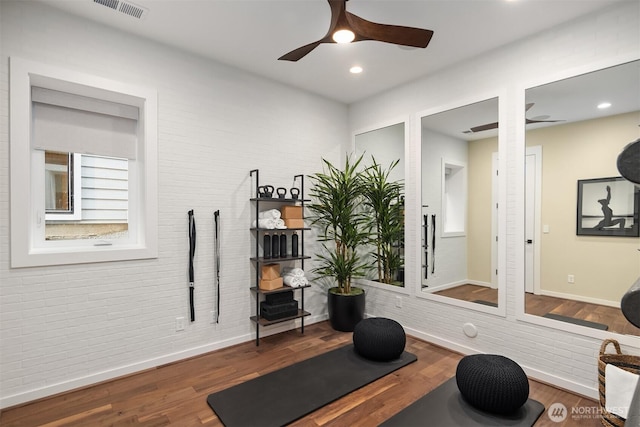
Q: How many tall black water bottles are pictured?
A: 4